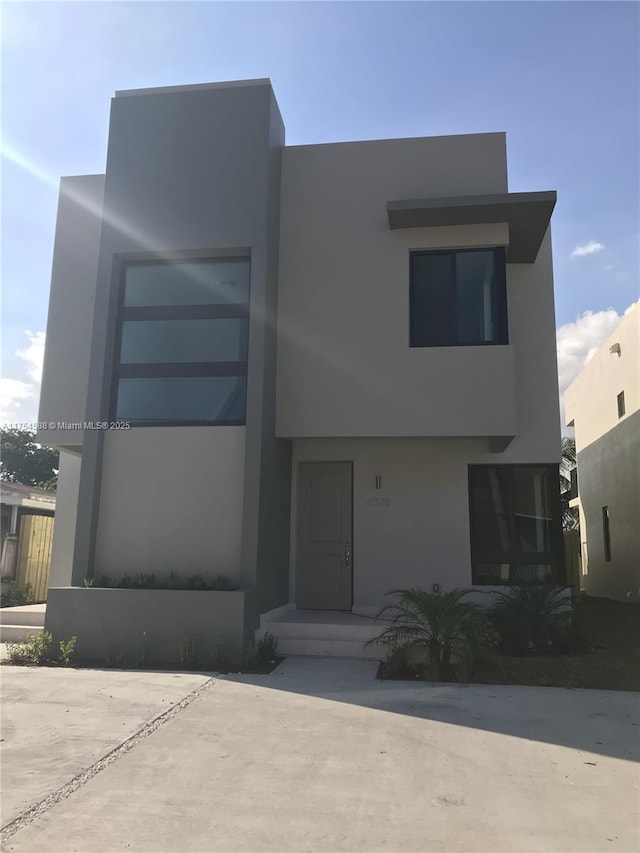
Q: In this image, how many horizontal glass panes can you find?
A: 3